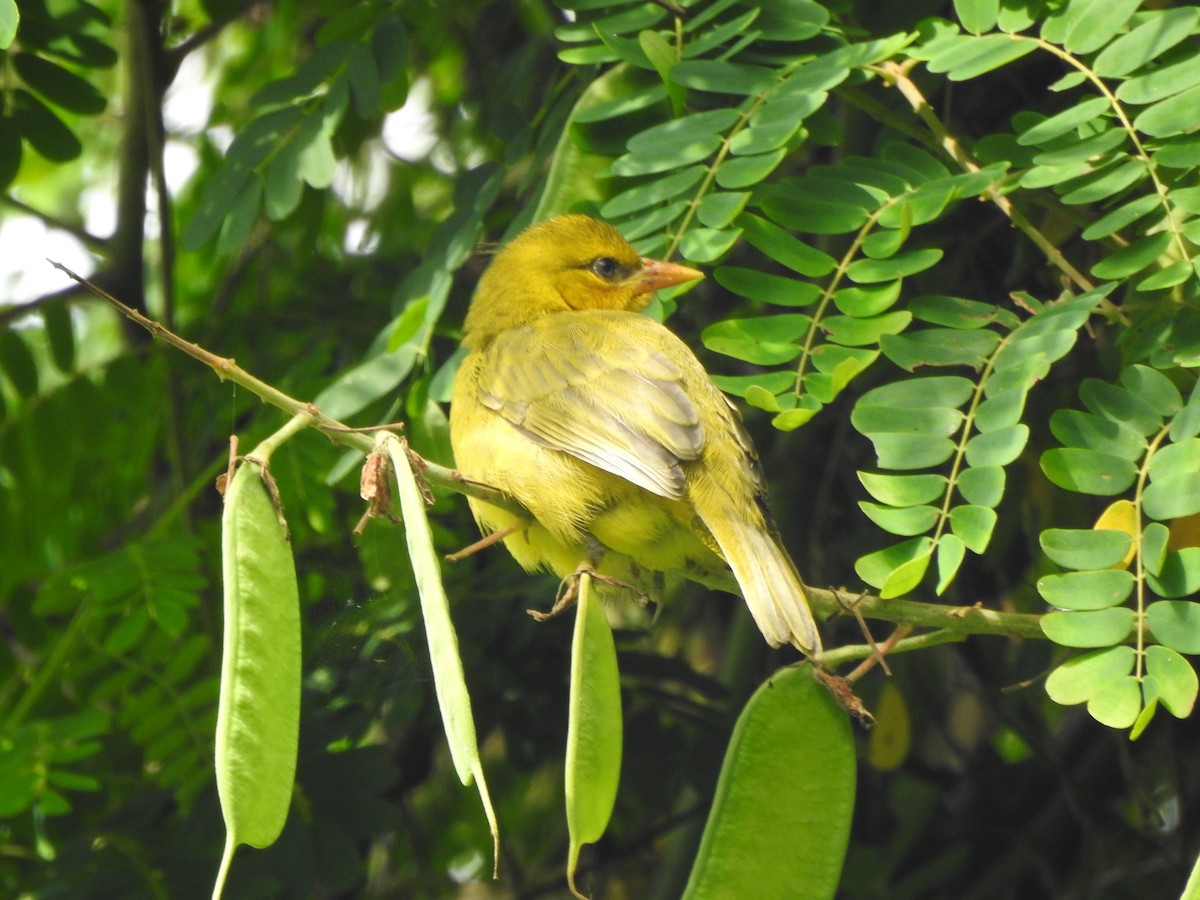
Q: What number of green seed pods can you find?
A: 4